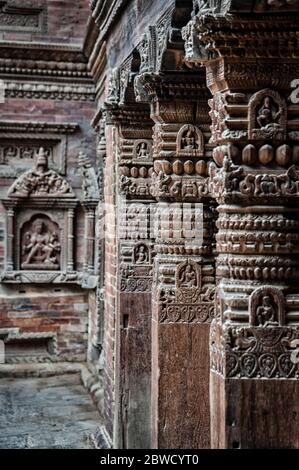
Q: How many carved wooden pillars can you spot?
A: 3